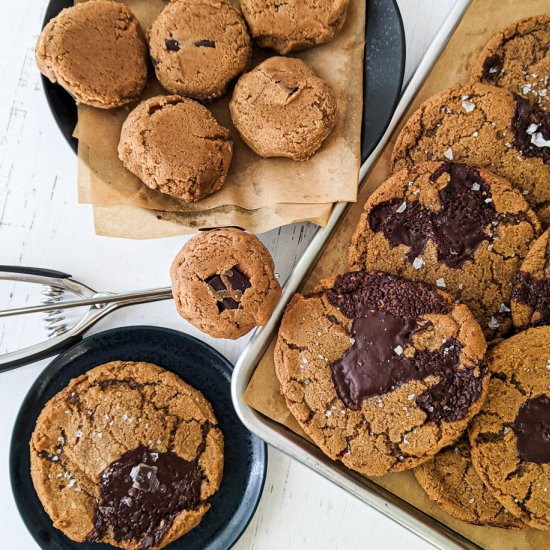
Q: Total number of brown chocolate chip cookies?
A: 14